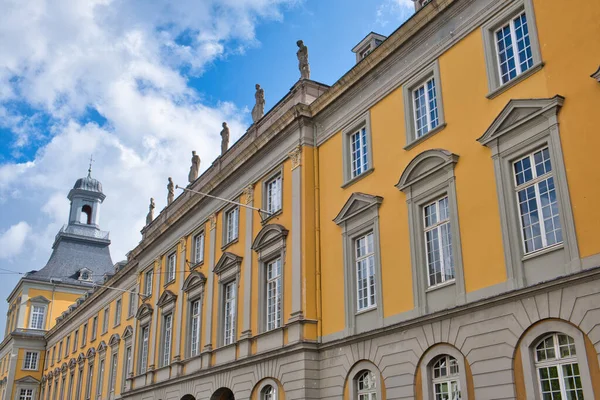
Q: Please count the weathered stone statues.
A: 6